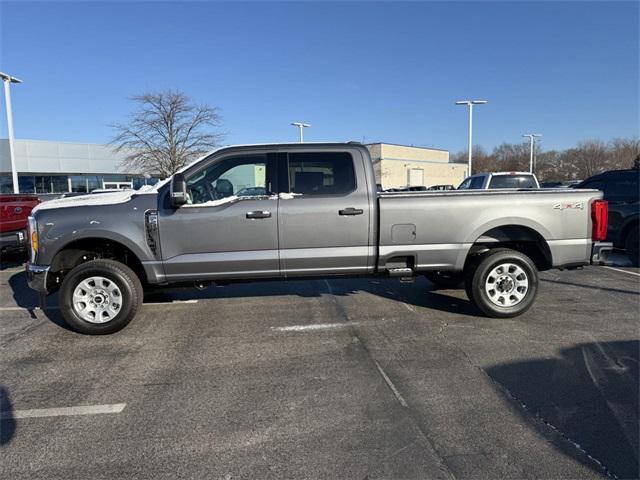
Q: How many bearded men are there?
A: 0